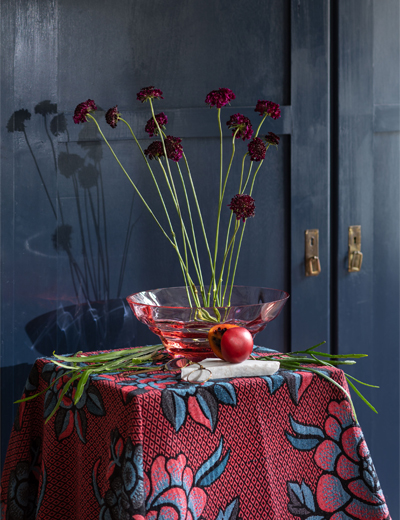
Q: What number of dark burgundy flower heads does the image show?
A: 12